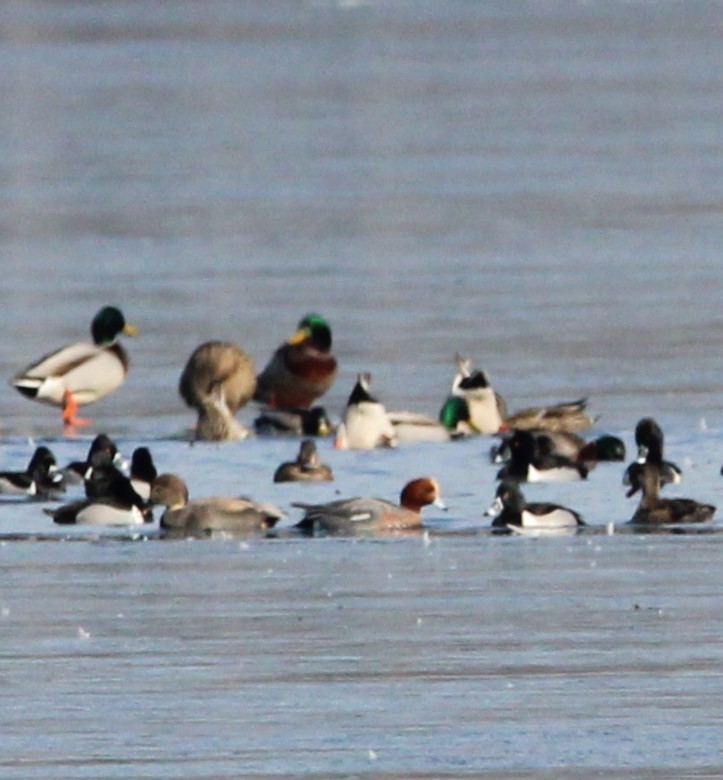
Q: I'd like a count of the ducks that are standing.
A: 3